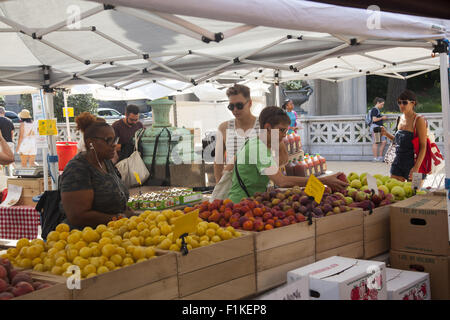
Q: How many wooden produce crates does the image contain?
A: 6